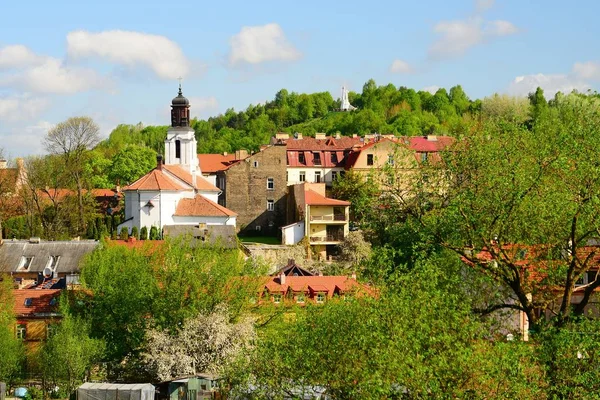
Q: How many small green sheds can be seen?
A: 1